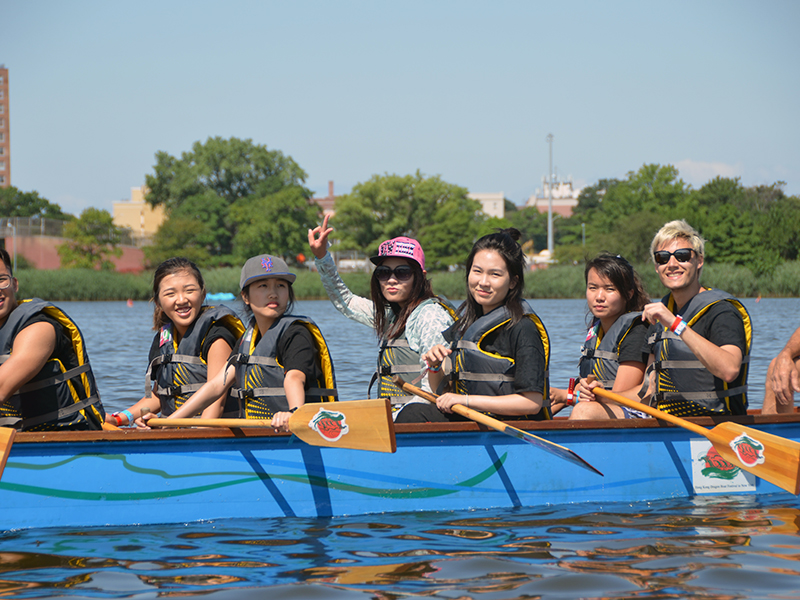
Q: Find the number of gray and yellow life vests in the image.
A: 7